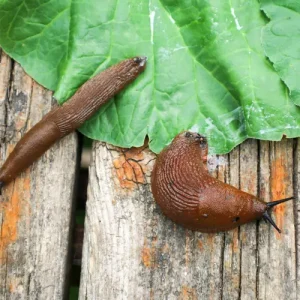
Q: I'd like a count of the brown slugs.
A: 2